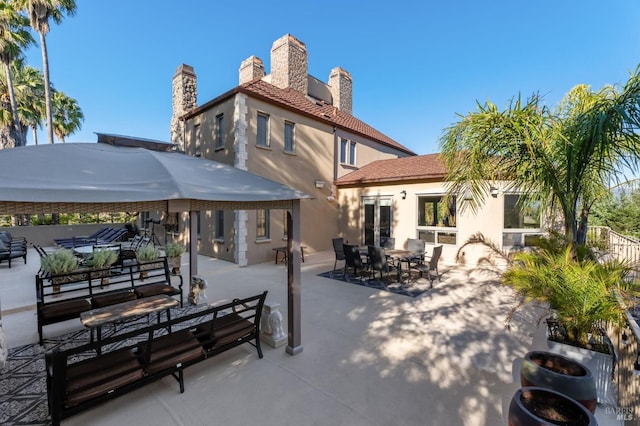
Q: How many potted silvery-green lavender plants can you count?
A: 4